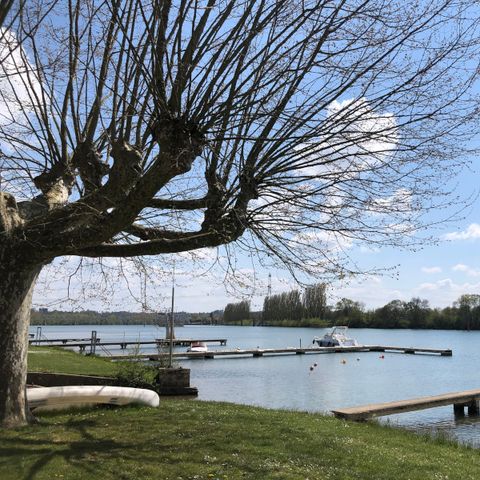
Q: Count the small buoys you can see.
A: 5